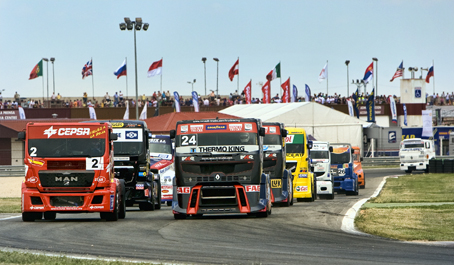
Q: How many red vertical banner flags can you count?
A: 3